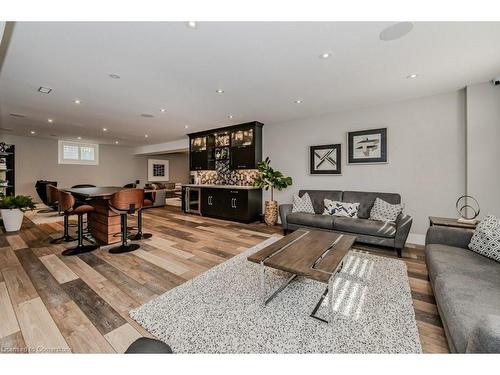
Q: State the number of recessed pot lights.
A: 15